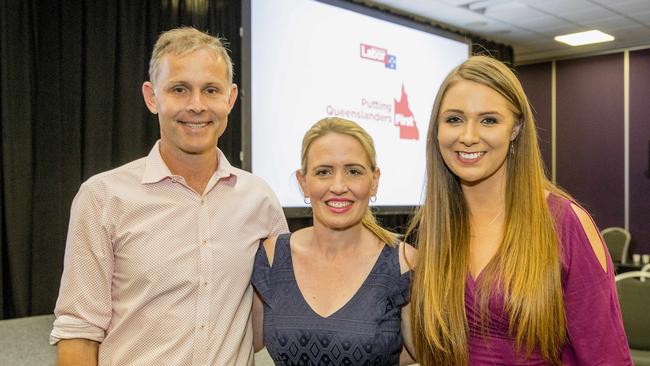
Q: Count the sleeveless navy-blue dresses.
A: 1